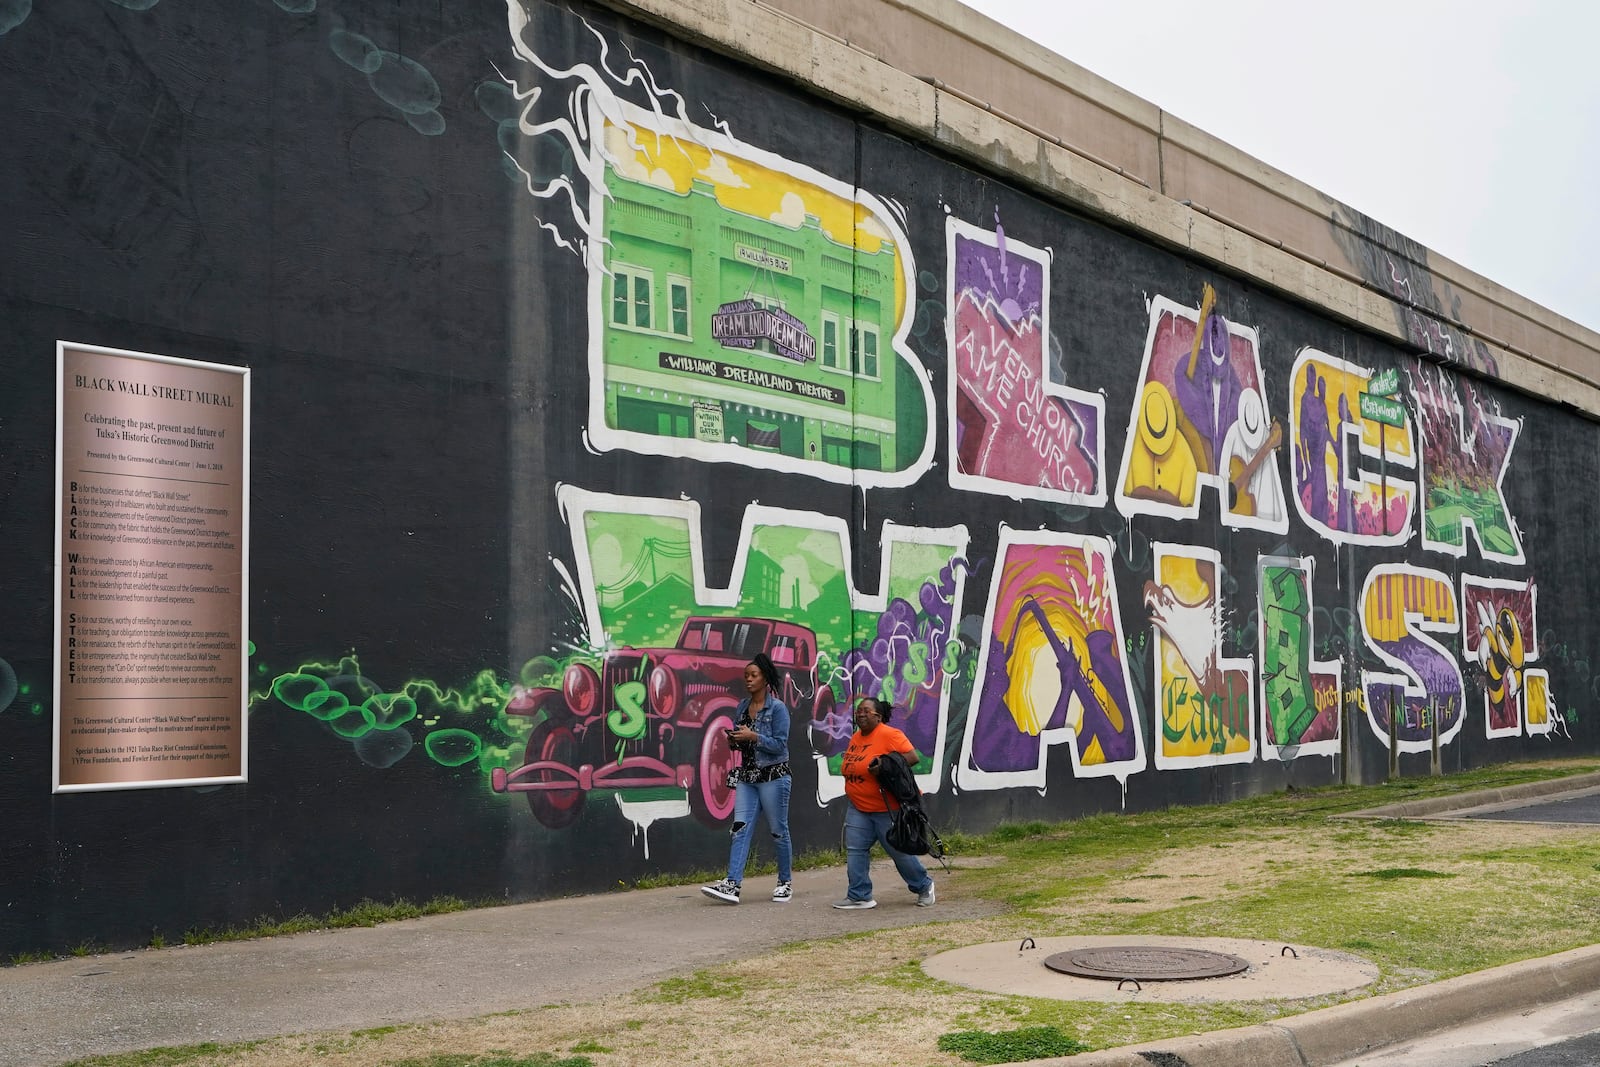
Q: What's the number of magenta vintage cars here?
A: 1